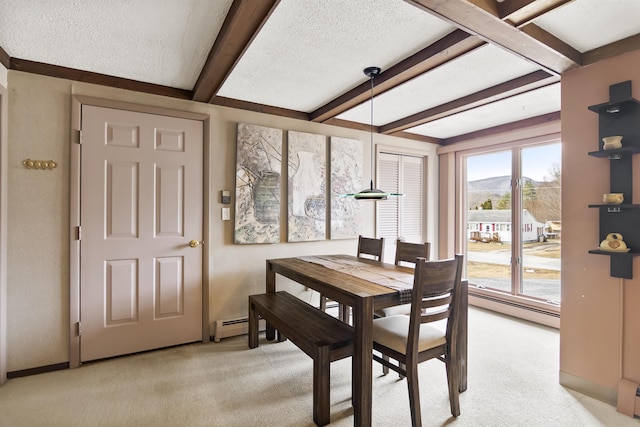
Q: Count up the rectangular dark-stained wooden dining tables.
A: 1